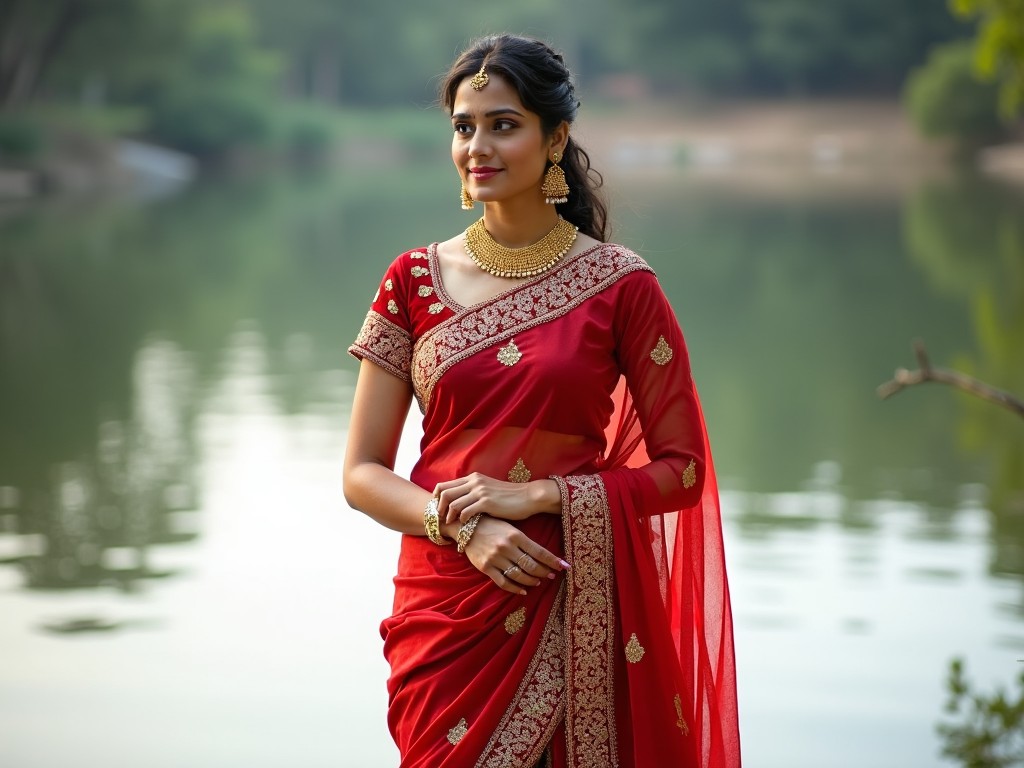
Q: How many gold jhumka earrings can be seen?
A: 2